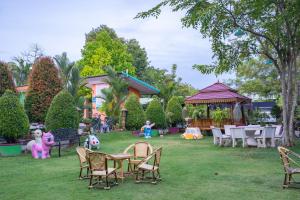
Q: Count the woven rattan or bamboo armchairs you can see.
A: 5